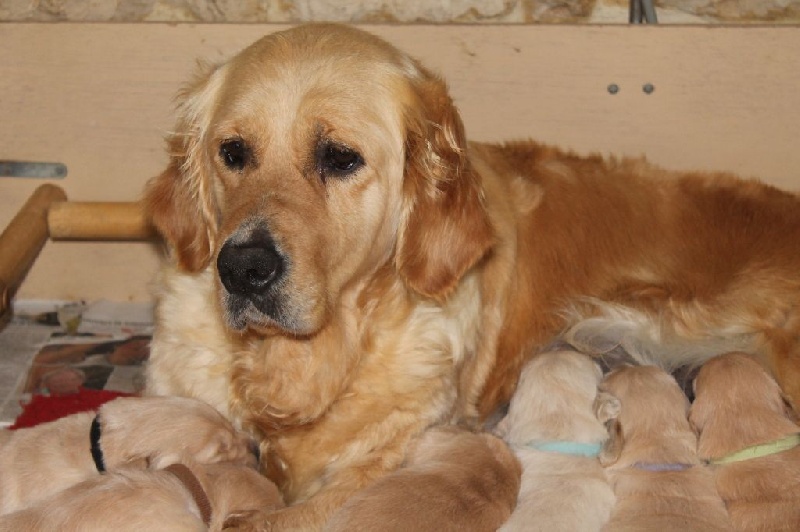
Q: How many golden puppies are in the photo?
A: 6